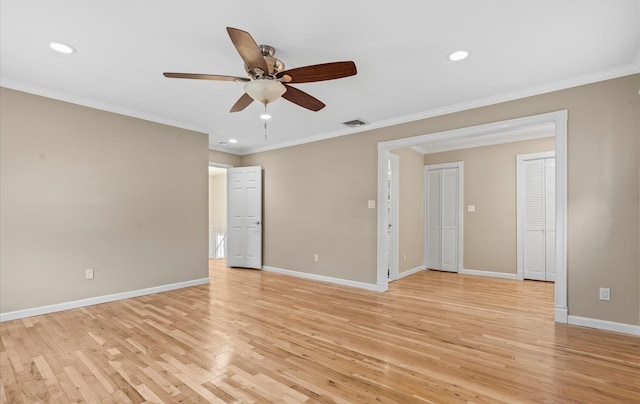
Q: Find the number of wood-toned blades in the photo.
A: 5